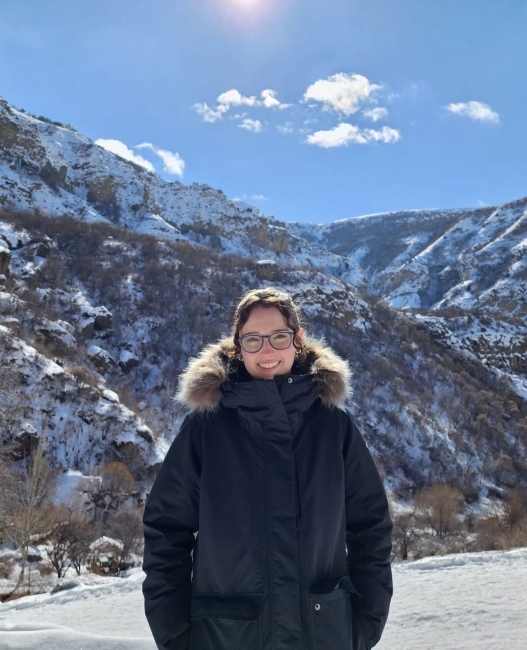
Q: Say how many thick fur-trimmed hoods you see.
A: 1